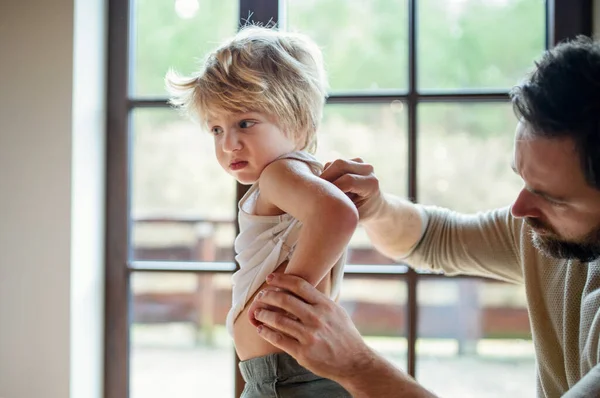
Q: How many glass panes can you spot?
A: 9